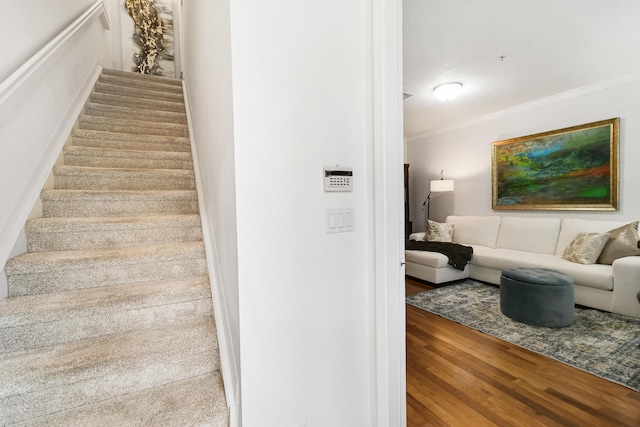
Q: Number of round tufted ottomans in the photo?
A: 1